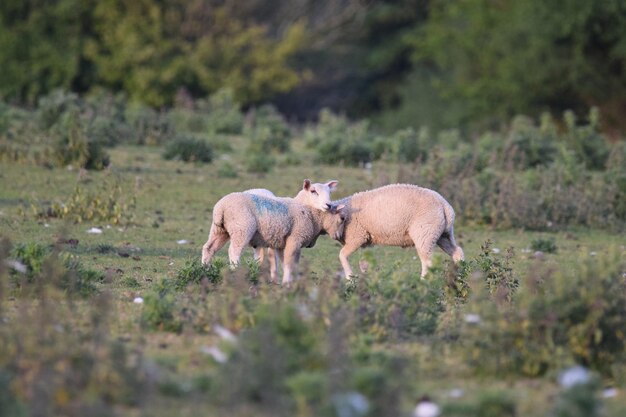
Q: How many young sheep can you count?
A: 3